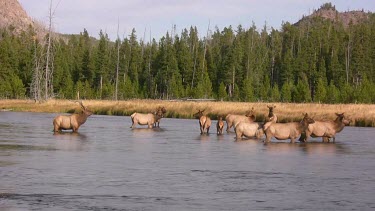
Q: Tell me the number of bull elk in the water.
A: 1